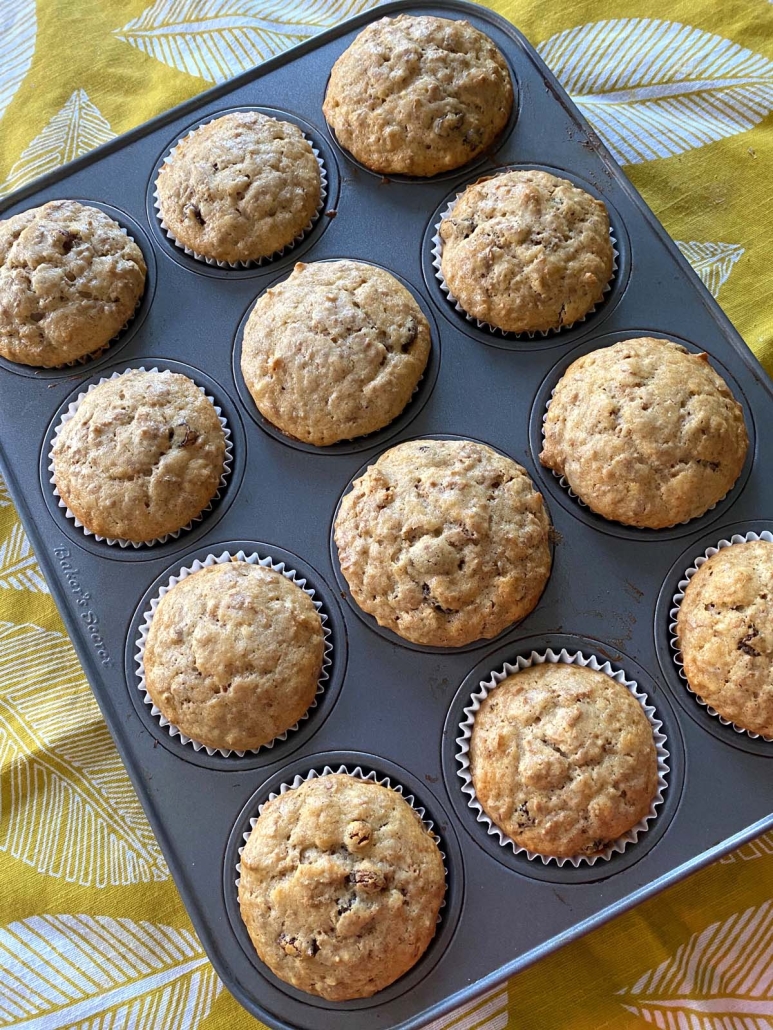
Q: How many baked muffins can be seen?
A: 12